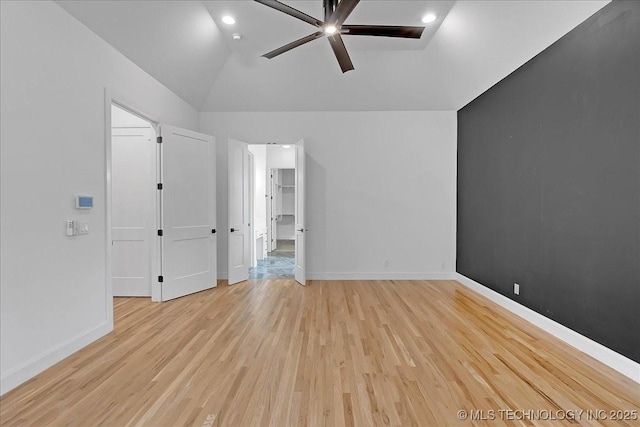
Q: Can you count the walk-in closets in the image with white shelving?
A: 1